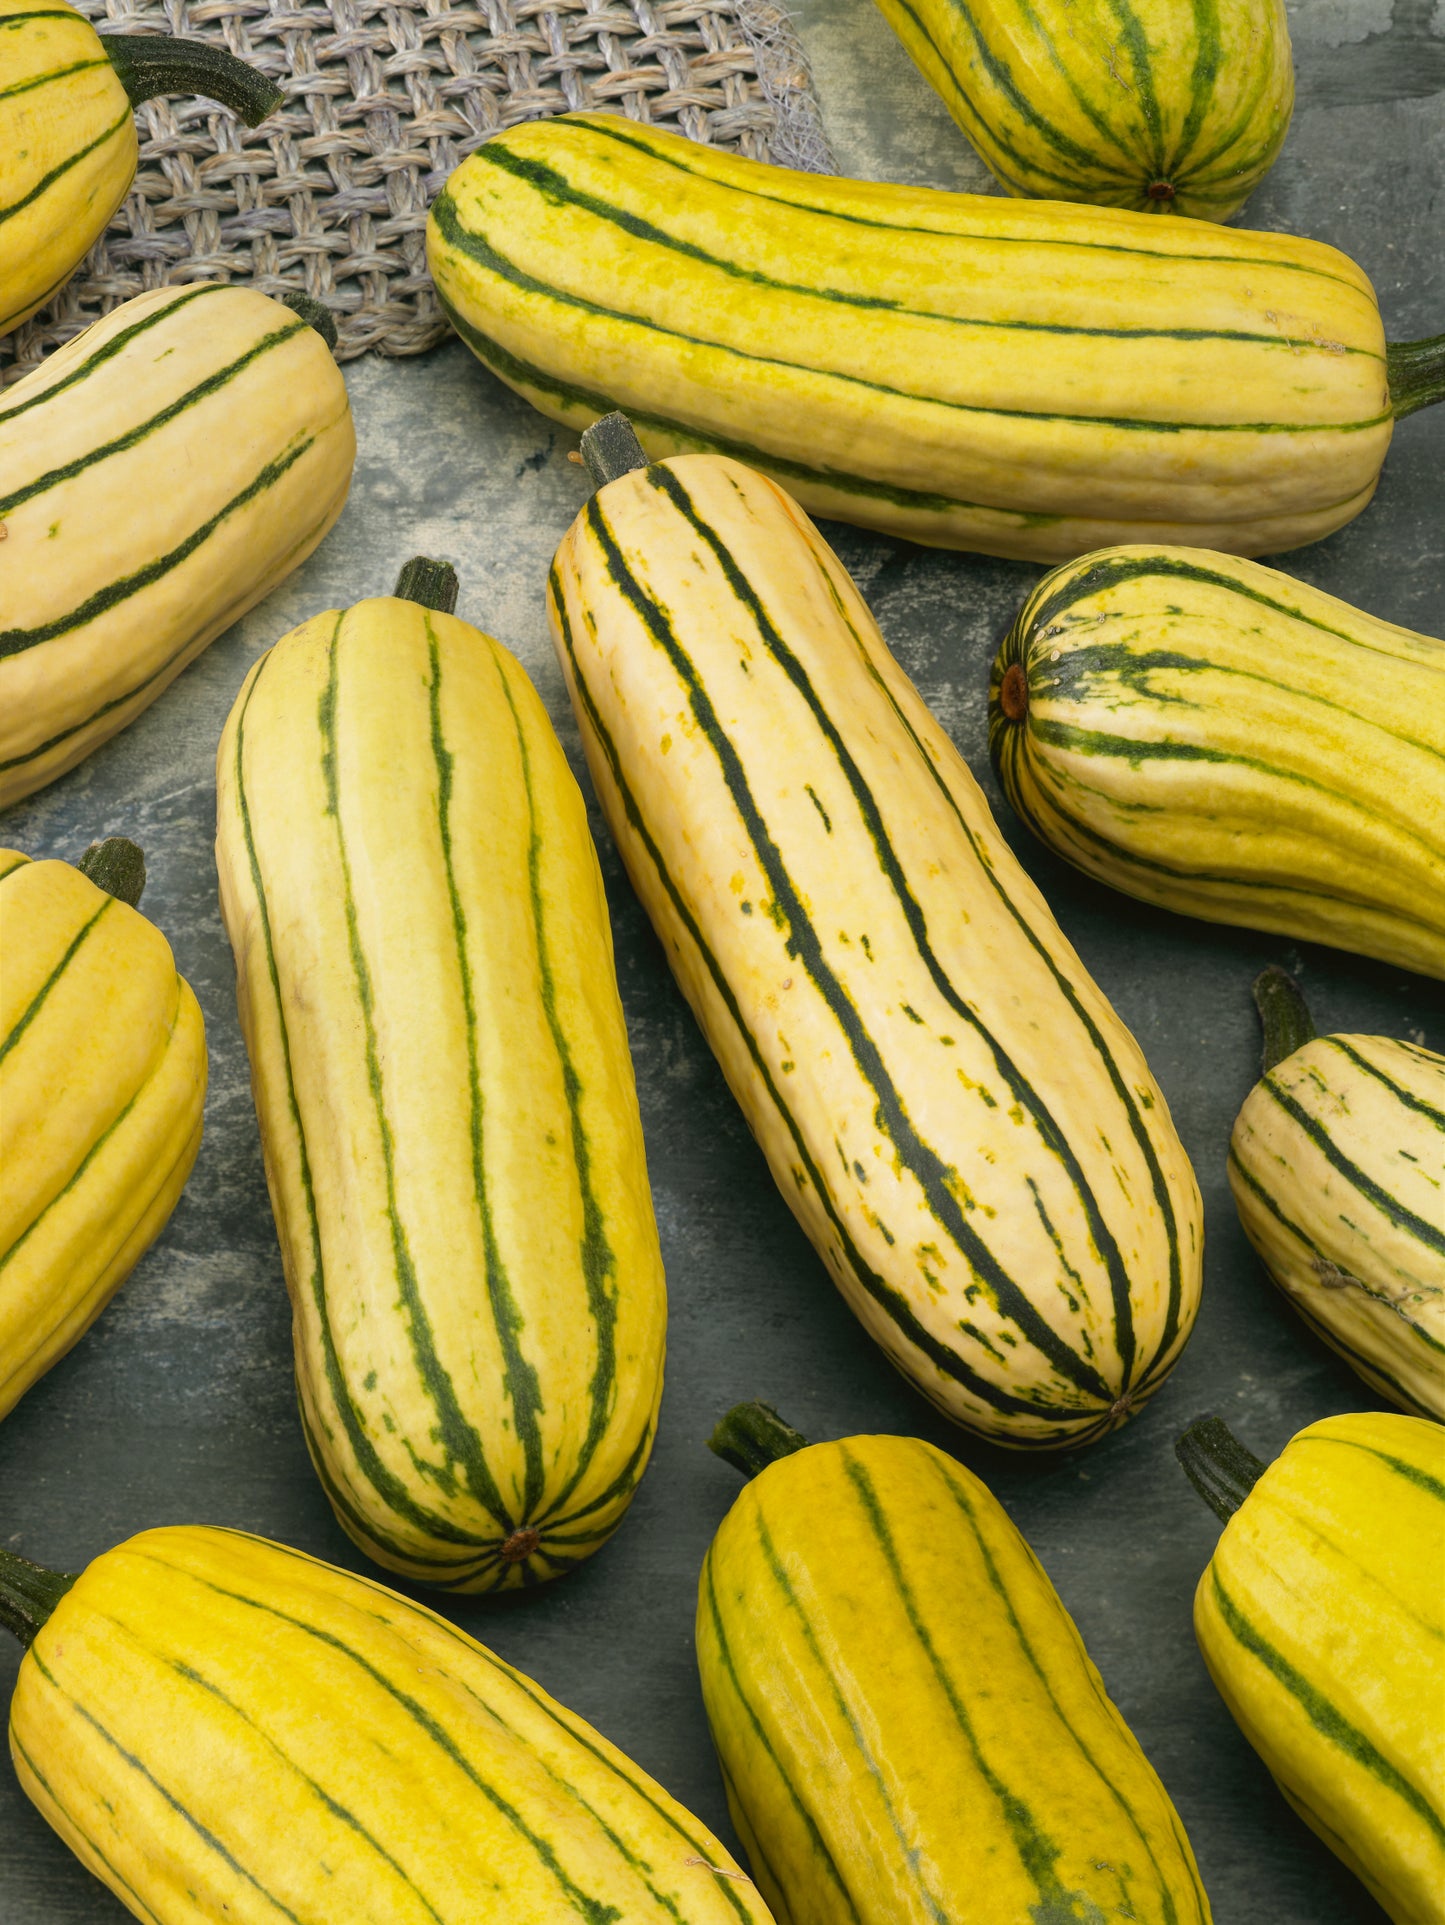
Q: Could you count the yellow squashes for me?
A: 12